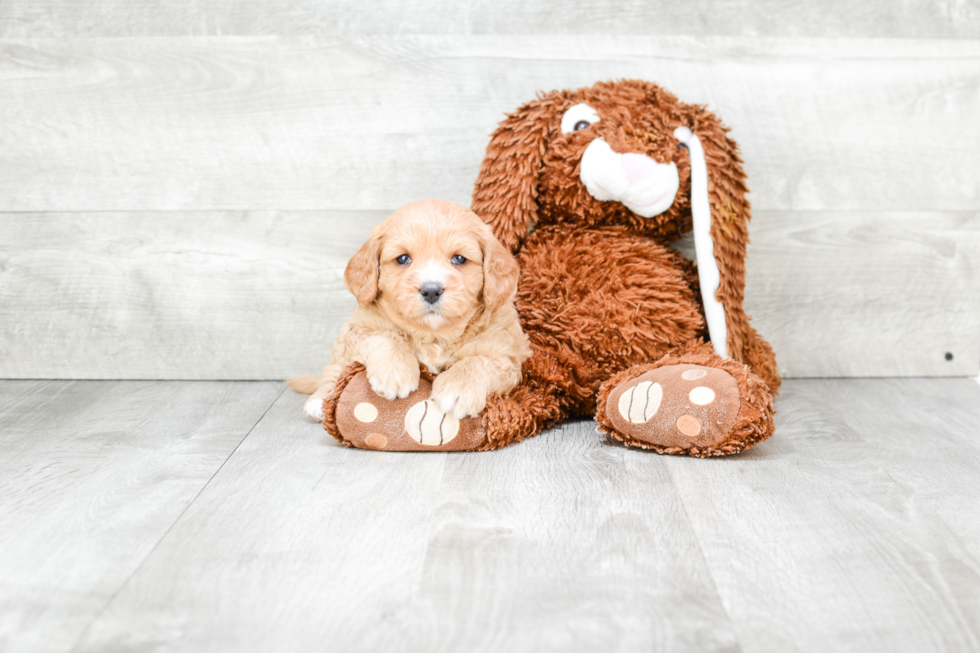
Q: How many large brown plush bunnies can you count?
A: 1